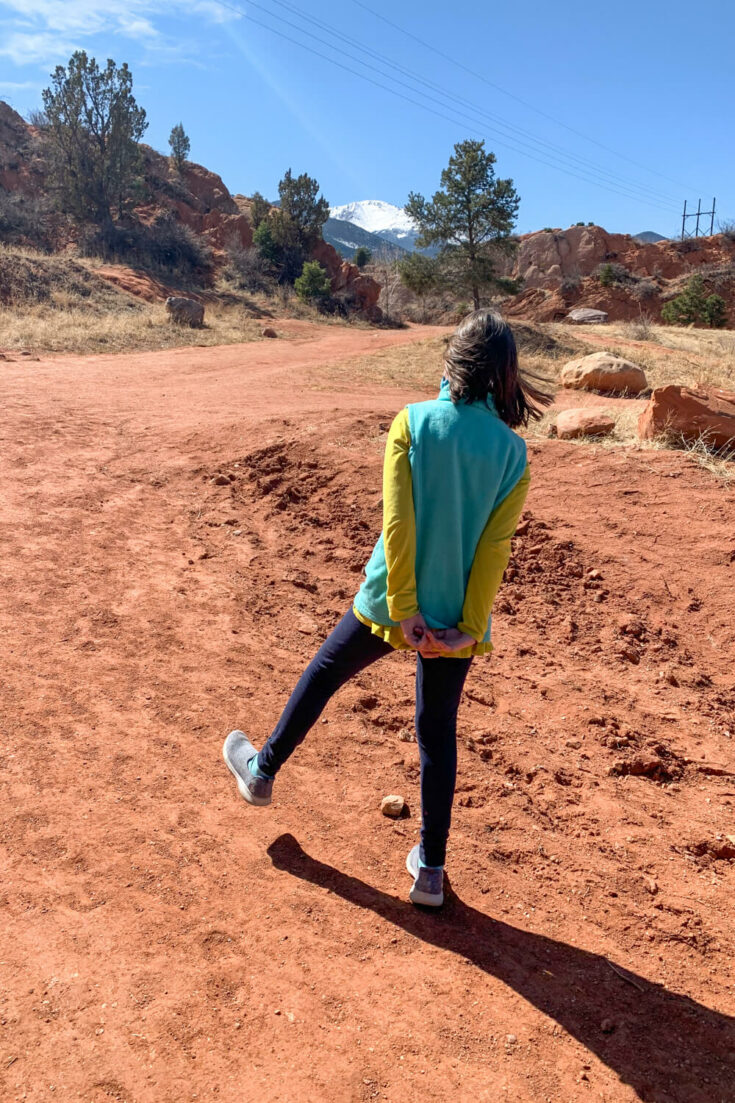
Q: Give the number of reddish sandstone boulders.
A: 3